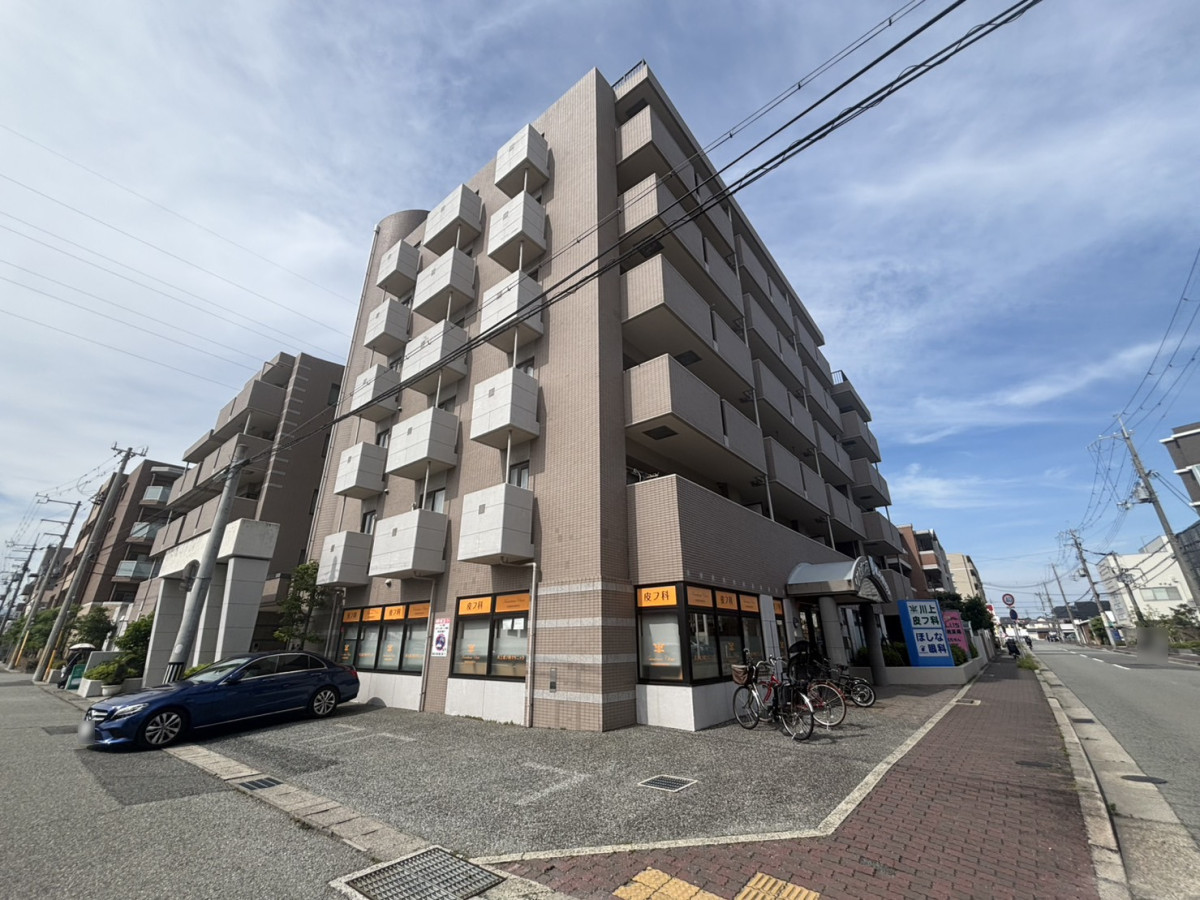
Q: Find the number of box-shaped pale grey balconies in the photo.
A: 15